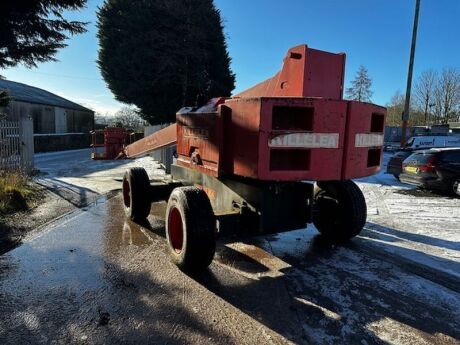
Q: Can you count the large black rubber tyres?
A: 3